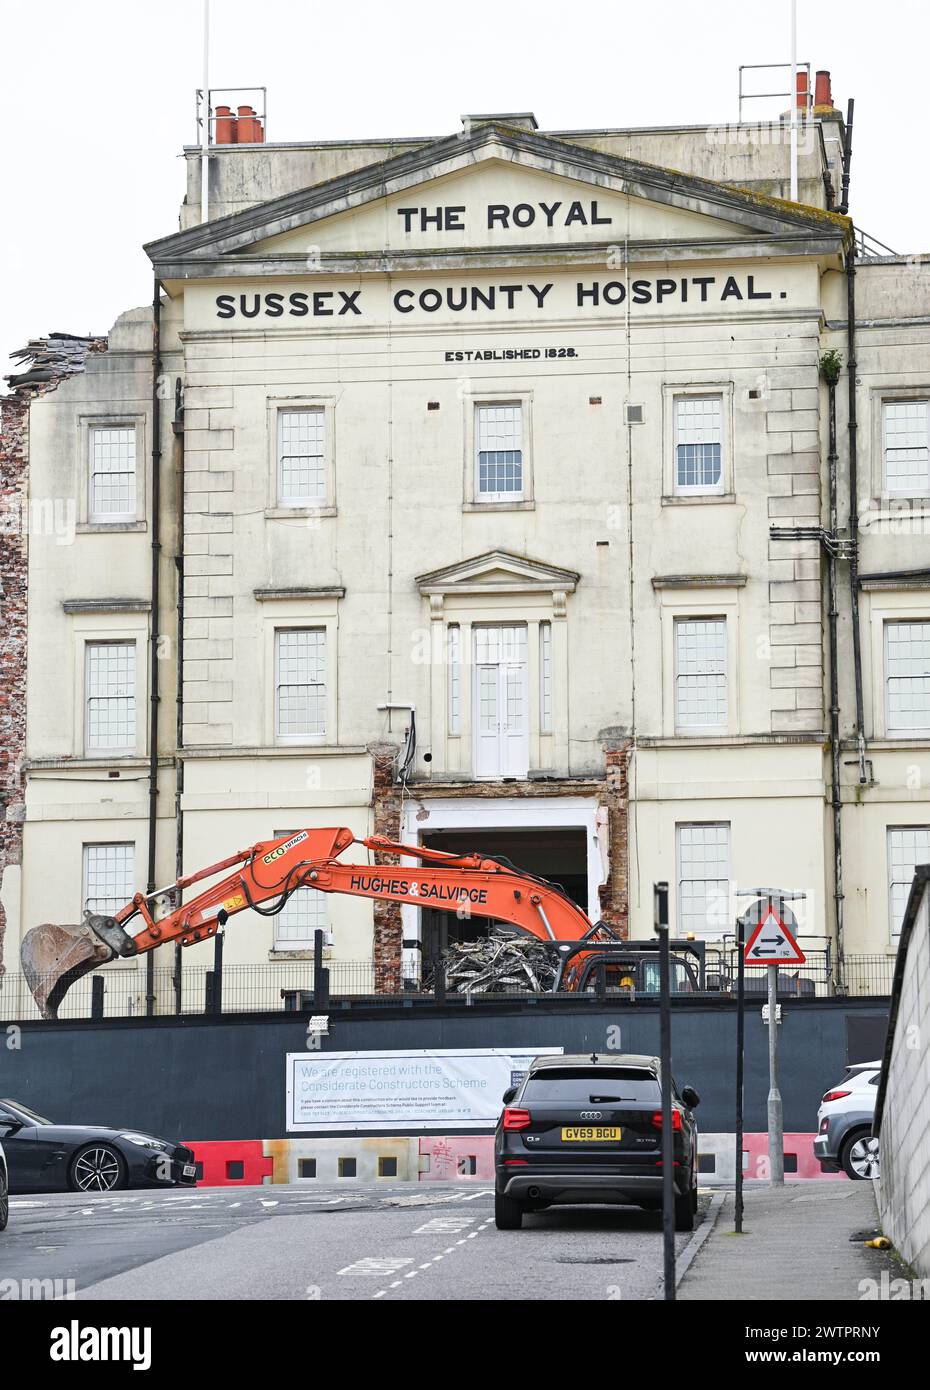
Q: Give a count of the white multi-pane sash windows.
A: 13